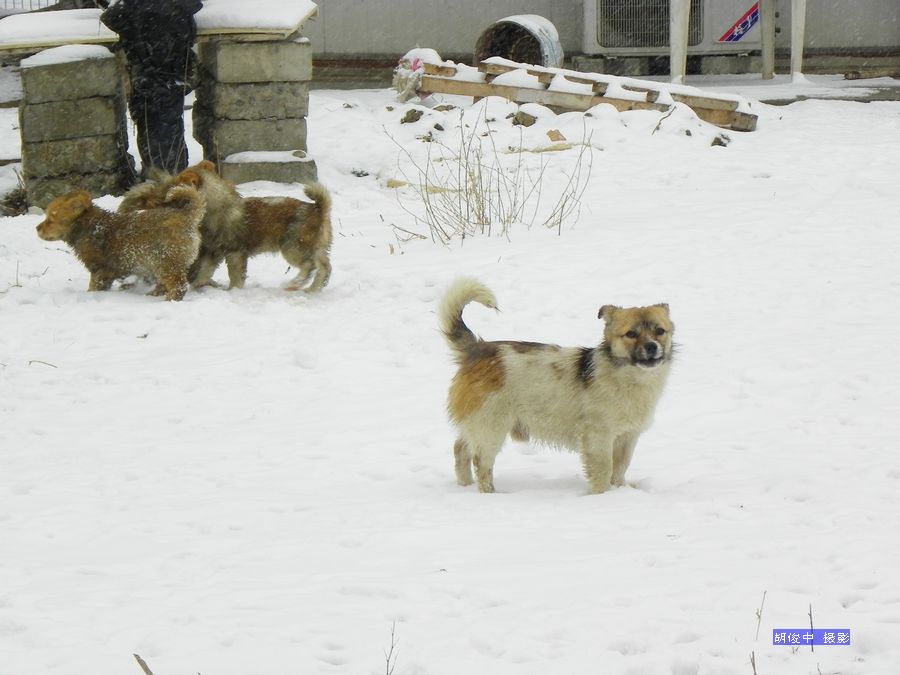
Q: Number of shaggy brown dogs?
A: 3